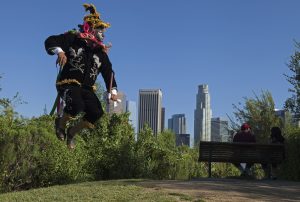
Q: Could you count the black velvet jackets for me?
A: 1